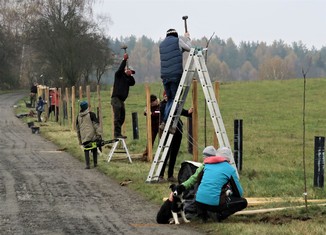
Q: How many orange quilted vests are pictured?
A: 0